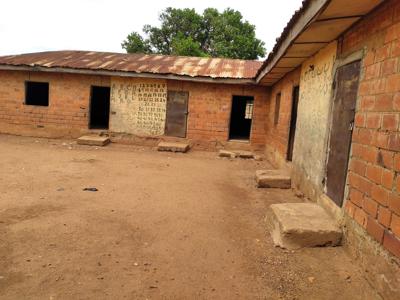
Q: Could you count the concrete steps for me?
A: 5